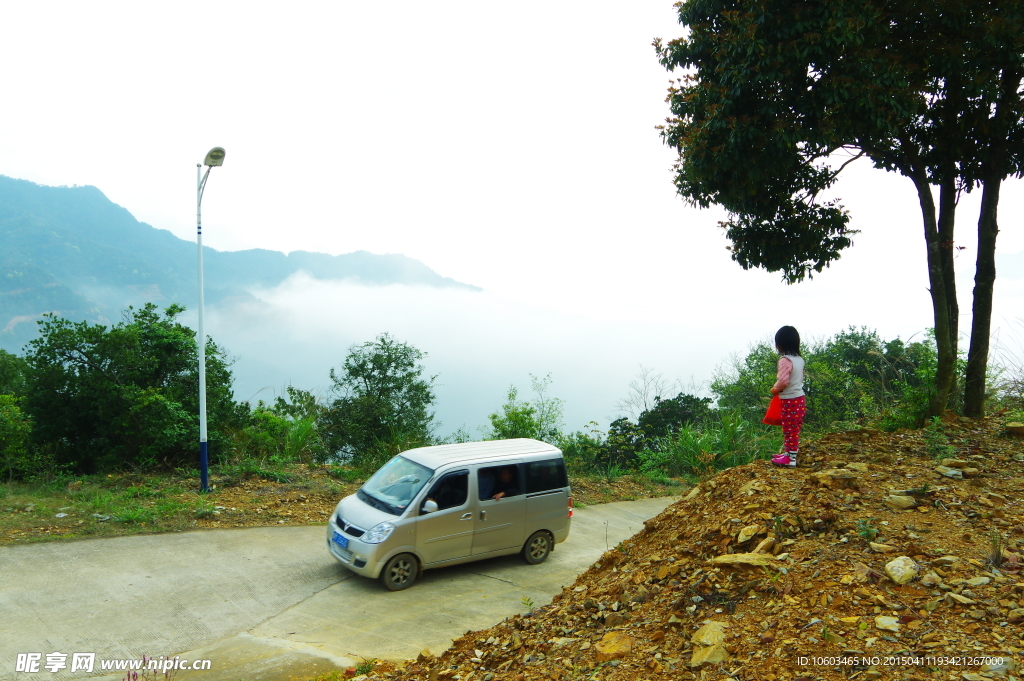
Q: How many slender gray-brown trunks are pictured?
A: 3